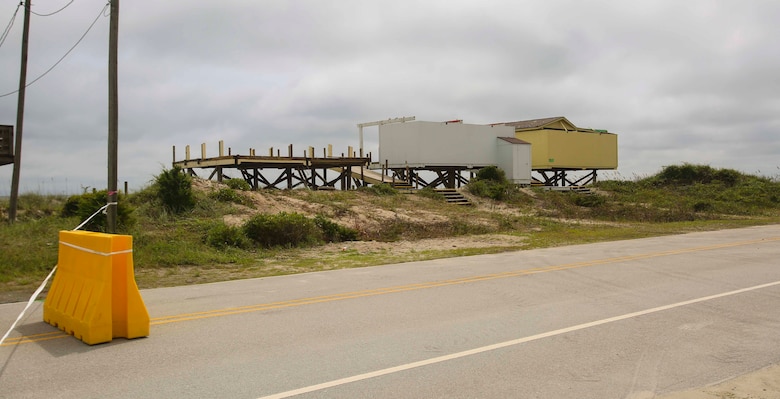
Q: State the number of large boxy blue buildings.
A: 0